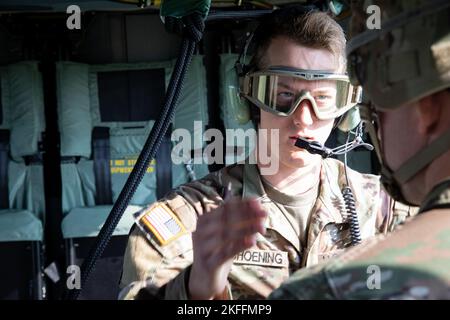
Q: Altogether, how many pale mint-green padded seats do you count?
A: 3